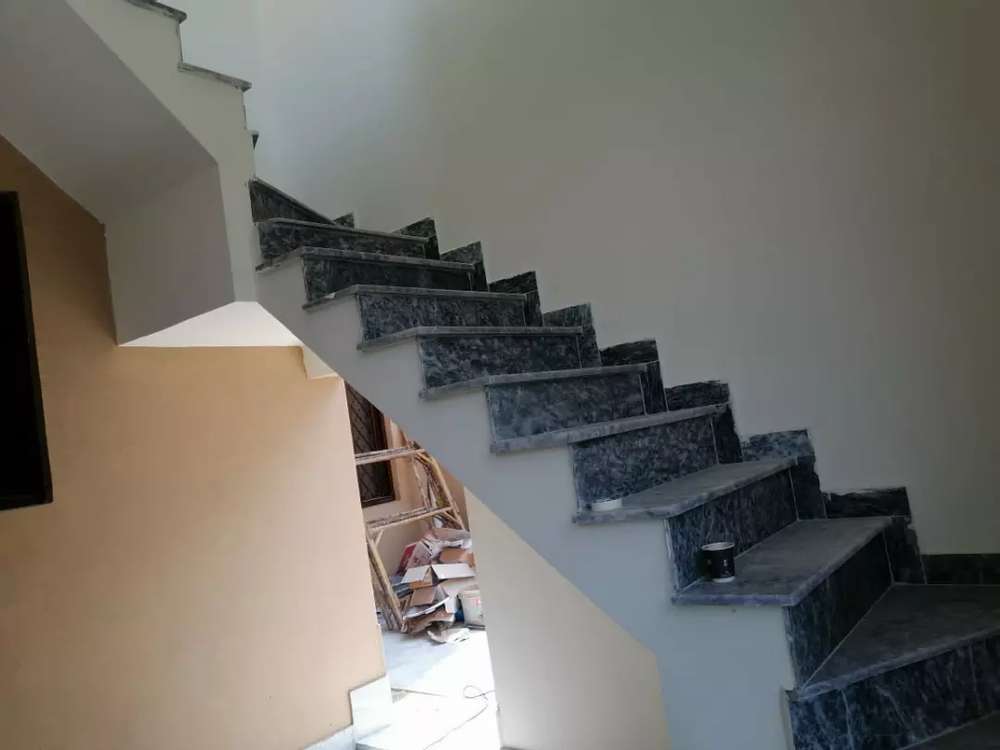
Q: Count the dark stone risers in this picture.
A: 10